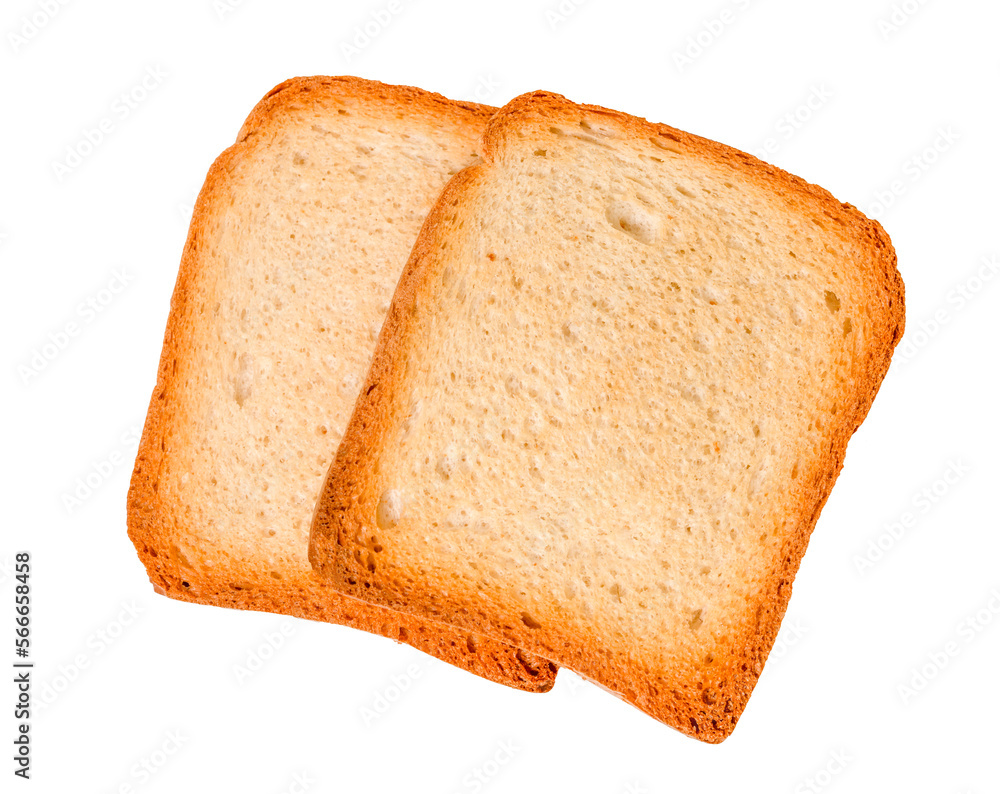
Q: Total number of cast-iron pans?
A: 0